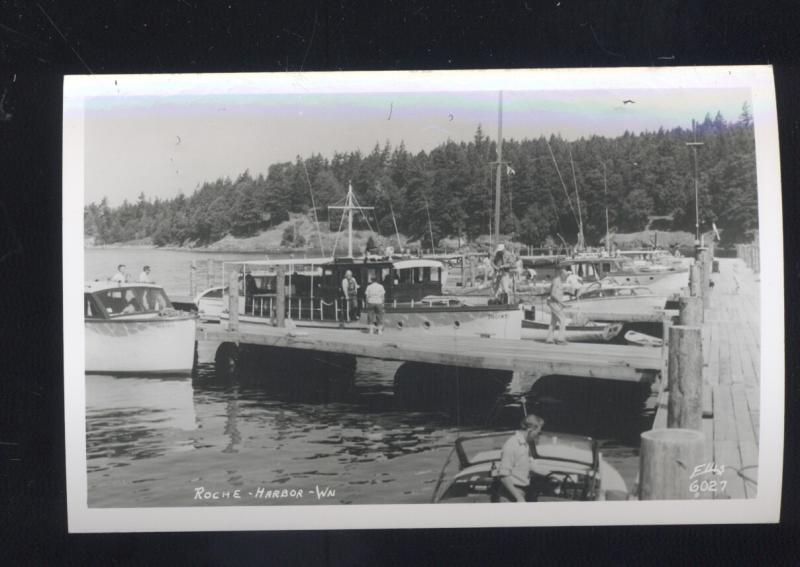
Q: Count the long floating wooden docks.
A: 2